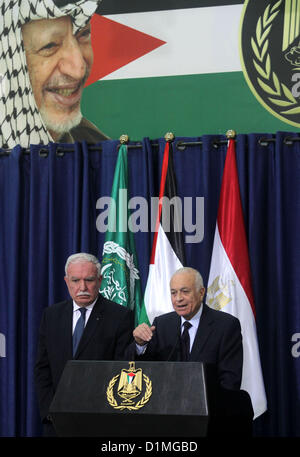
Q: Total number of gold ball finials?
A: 3